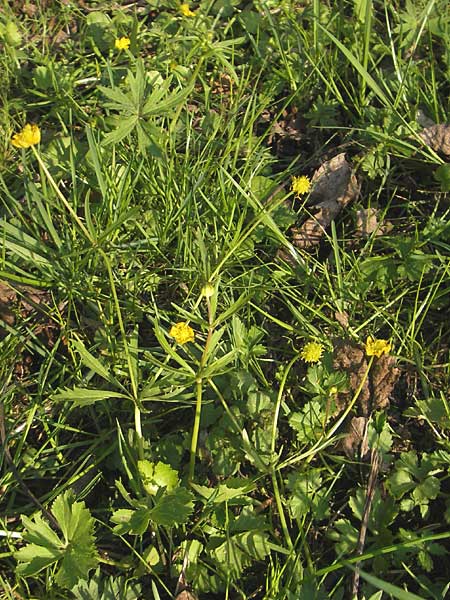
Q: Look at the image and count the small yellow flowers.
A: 7